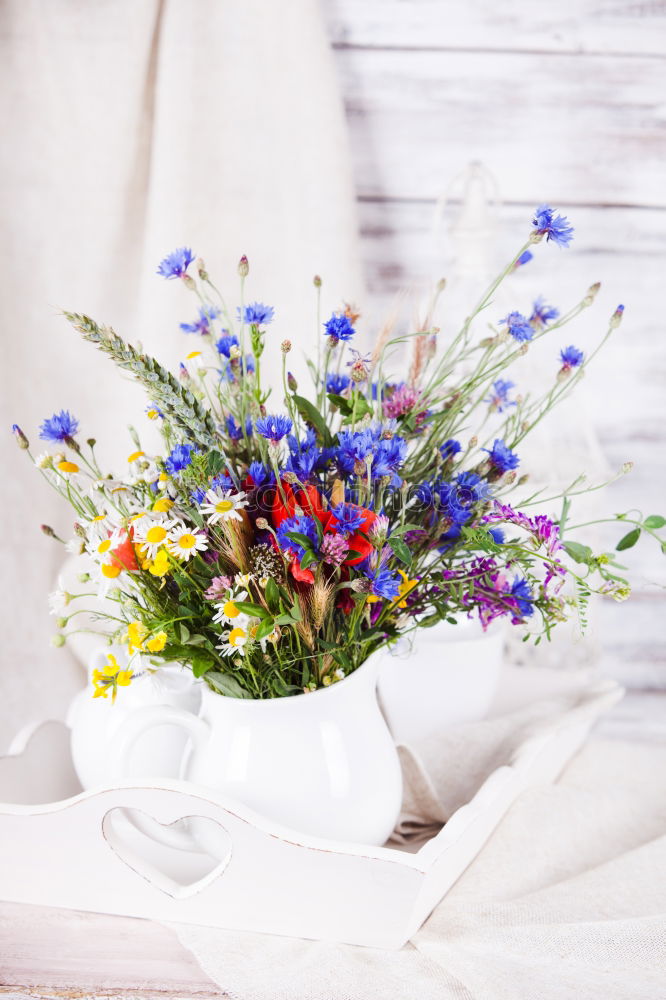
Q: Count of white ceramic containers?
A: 3